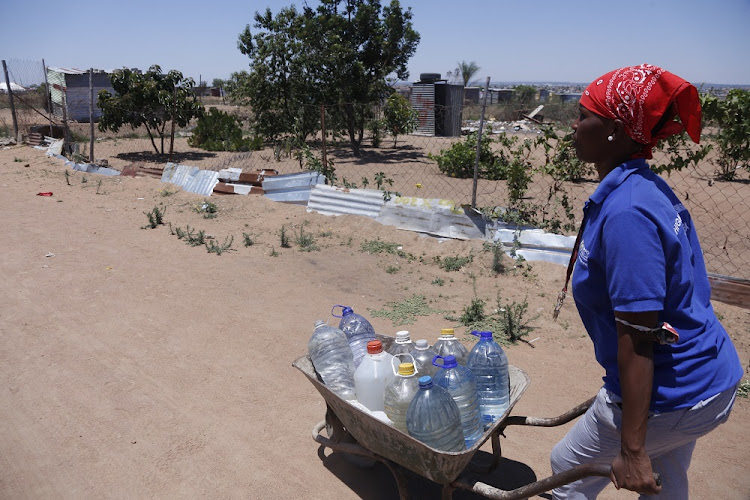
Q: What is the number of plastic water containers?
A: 10